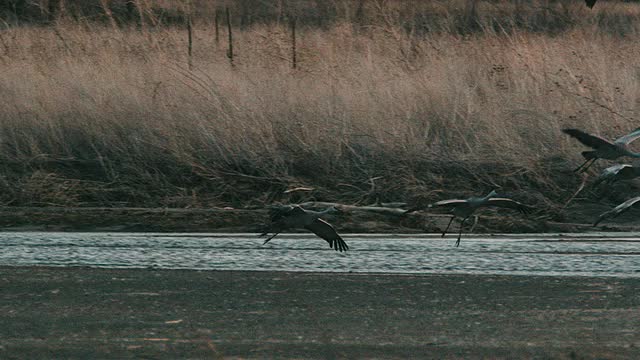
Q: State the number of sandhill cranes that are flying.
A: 5